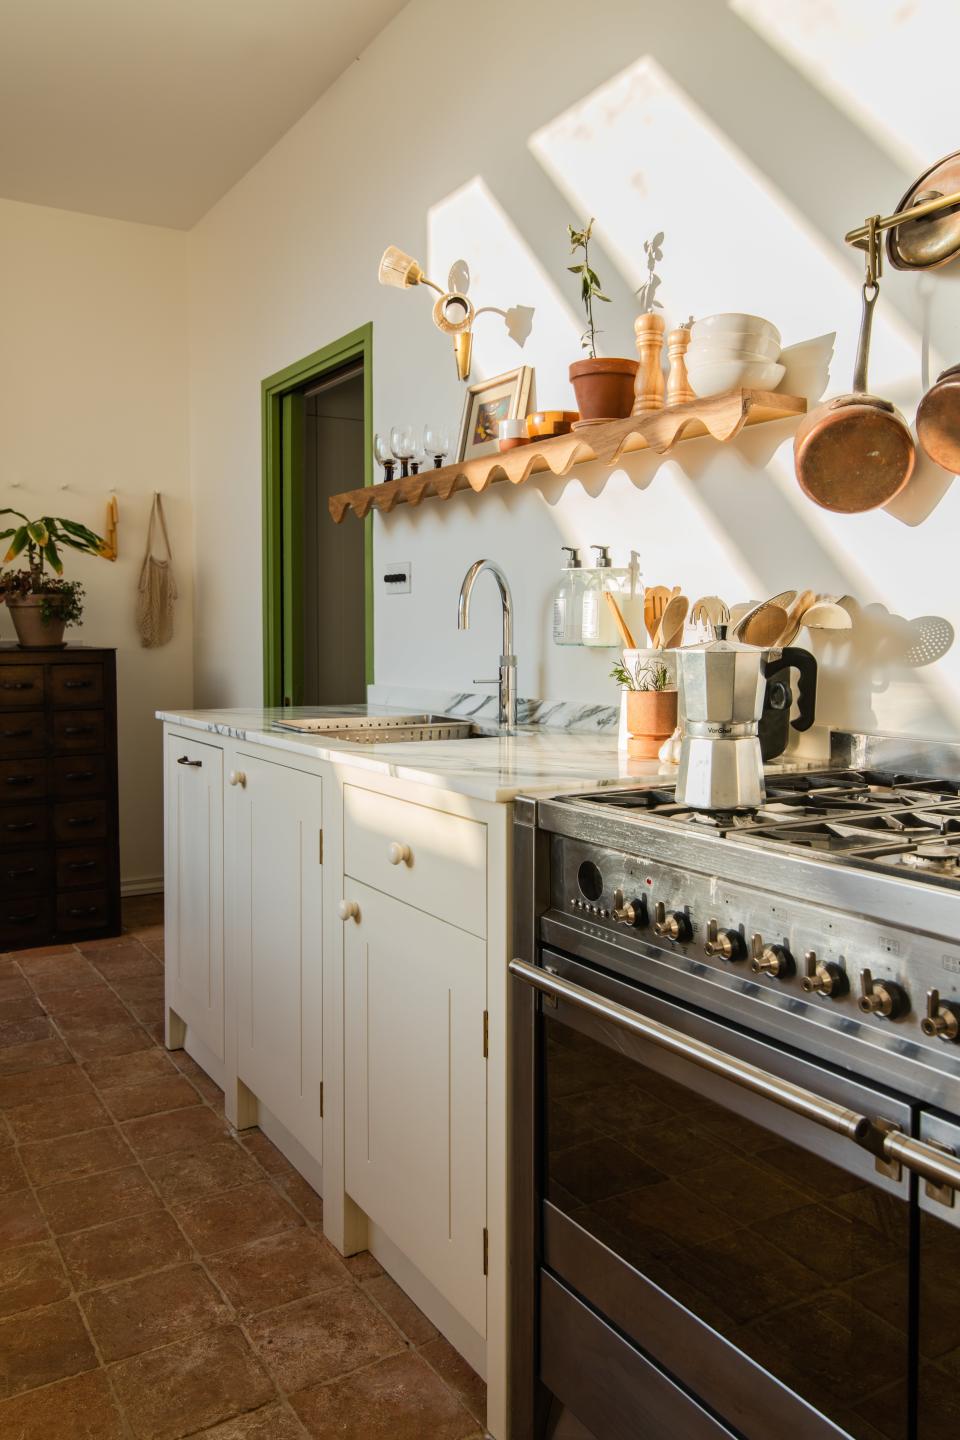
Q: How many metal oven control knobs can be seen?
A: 7